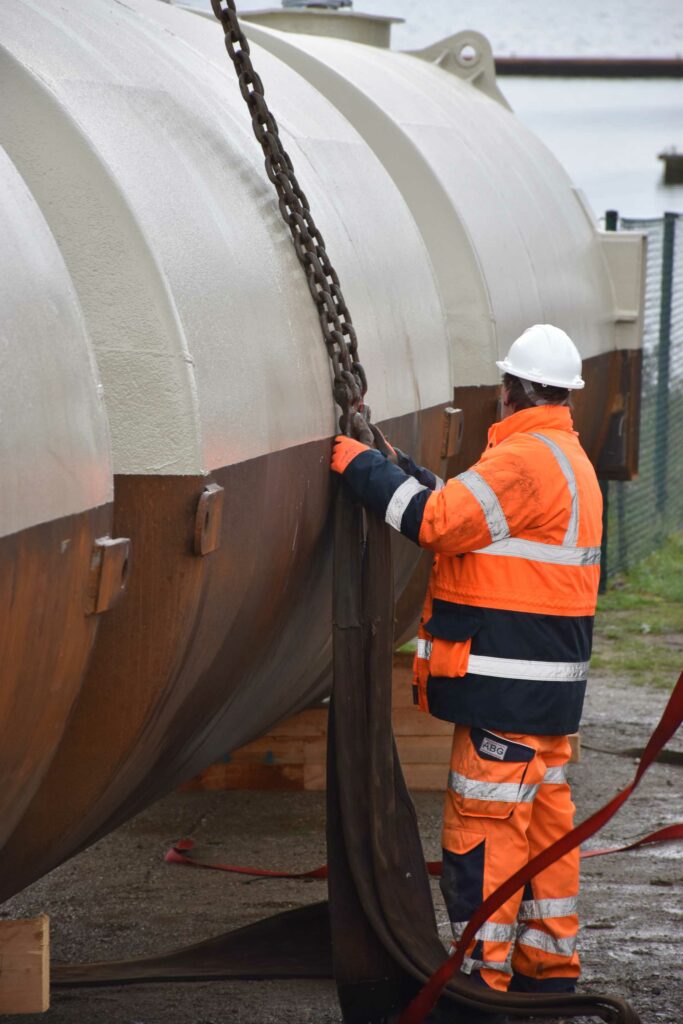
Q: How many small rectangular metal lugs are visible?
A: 3